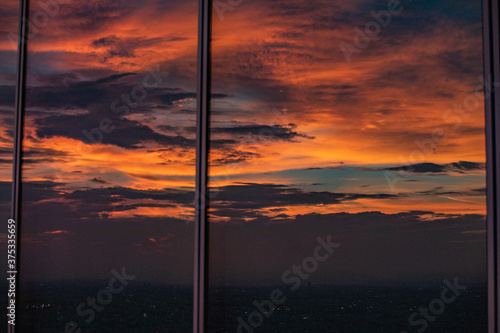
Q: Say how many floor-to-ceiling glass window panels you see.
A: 3